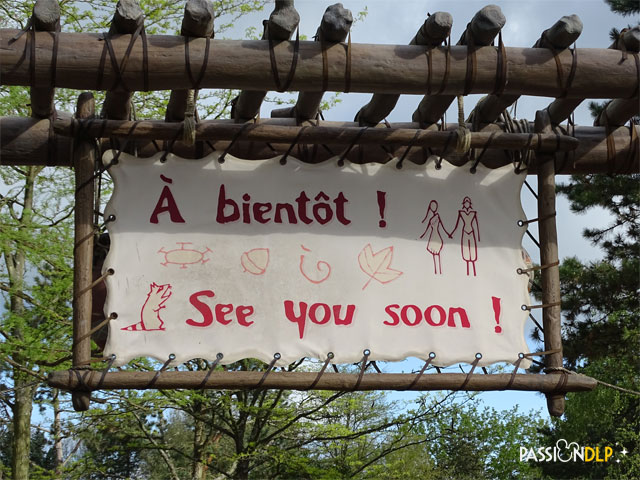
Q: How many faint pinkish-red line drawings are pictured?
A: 4